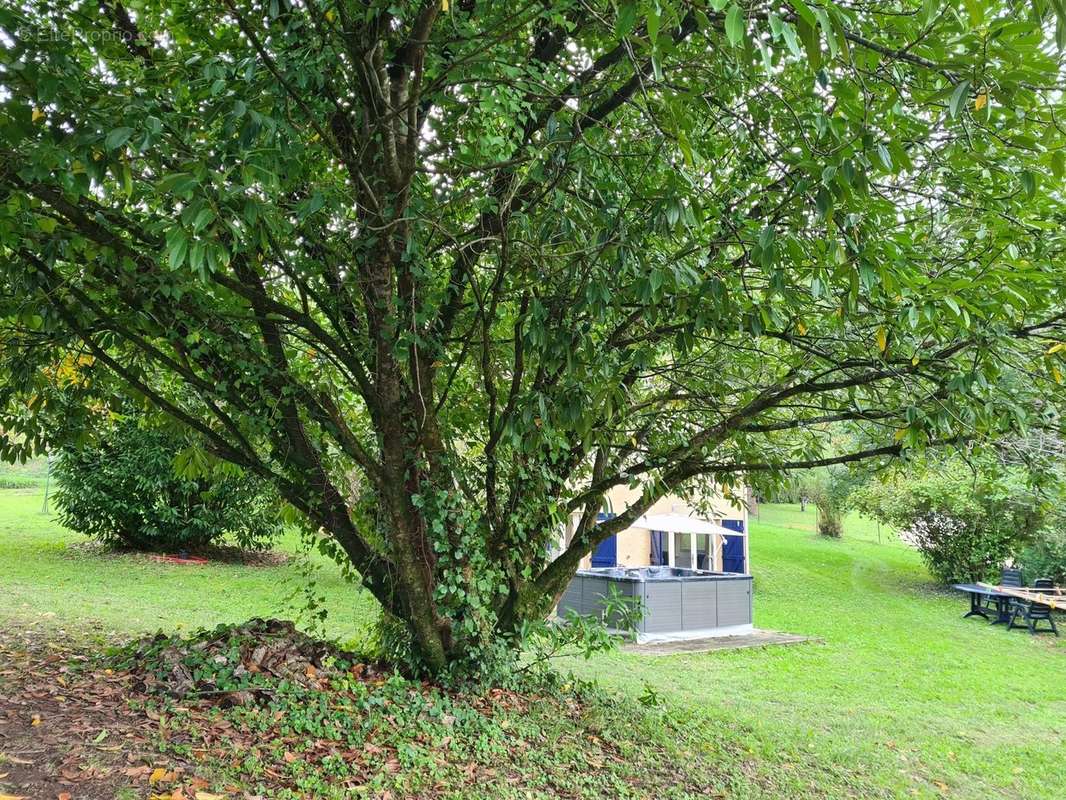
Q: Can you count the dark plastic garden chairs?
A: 2